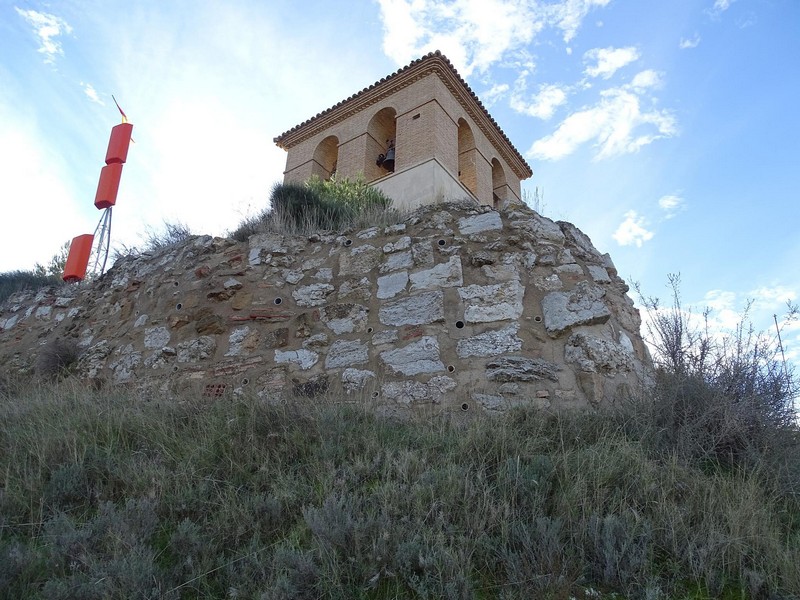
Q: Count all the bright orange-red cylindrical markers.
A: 3